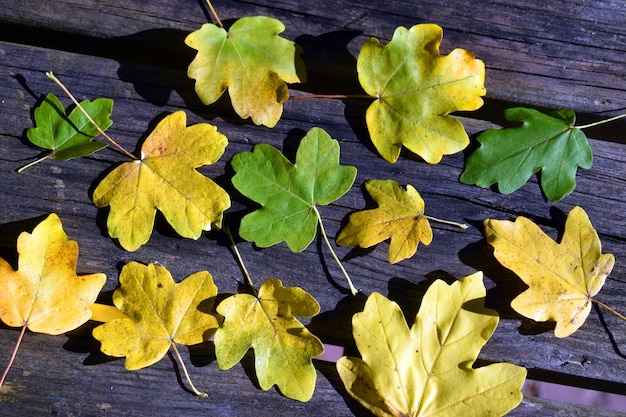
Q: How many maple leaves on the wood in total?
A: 12